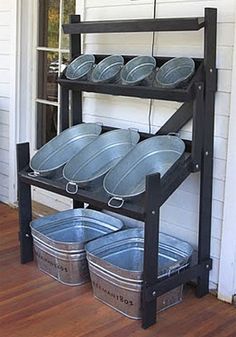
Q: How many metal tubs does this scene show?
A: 9